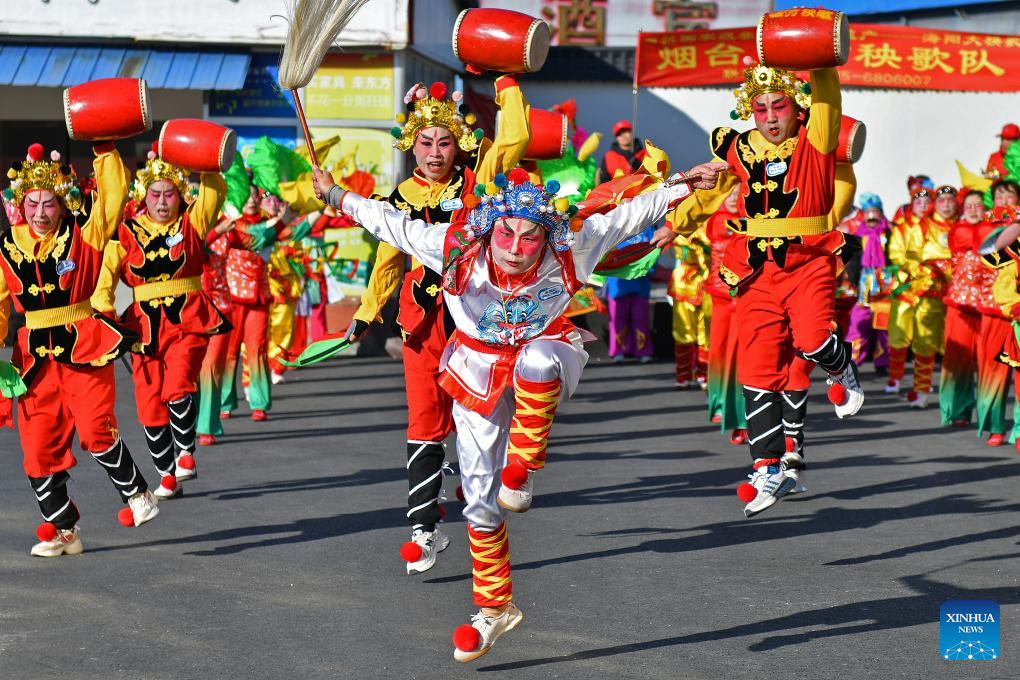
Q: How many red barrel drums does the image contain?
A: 6